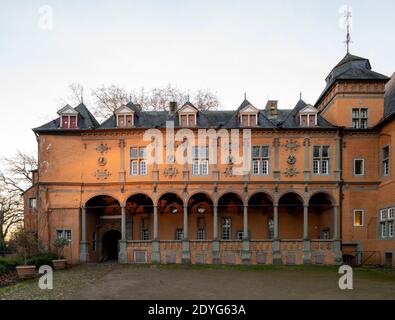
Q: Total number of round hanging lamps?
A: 2